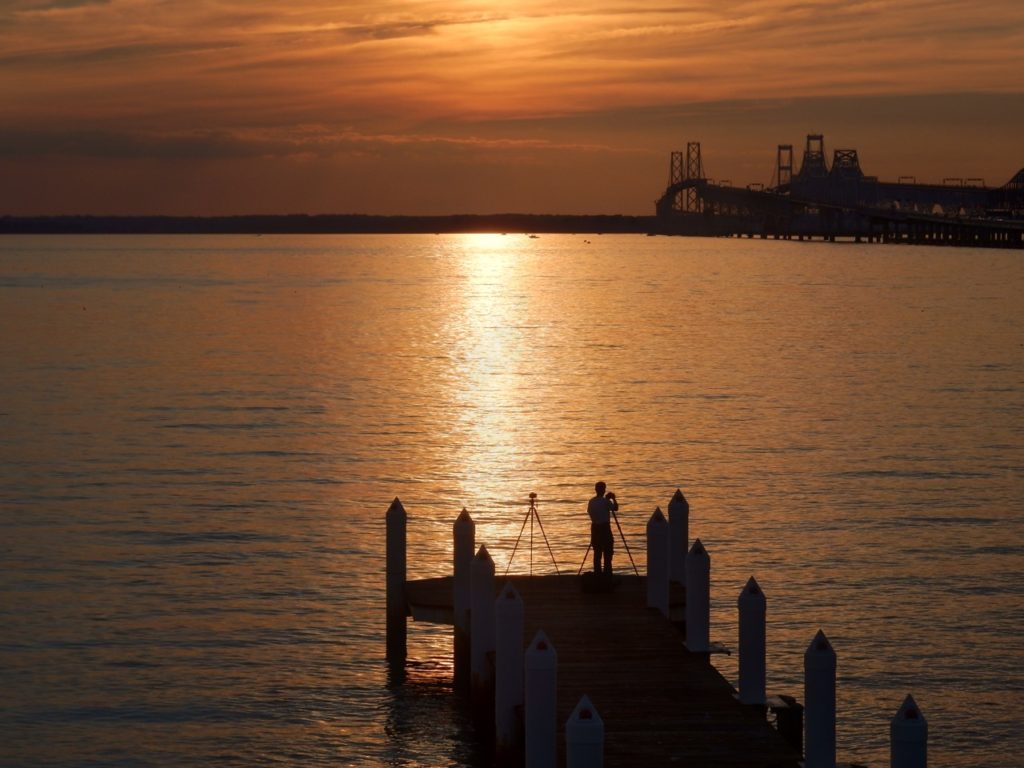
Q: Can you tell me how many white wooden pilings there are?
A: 12